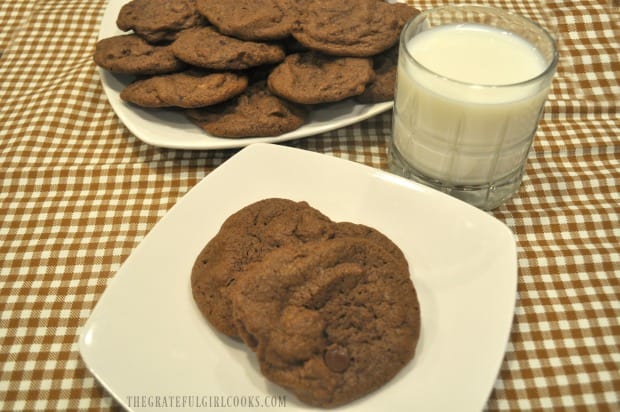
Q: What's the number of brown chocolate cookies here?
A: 12